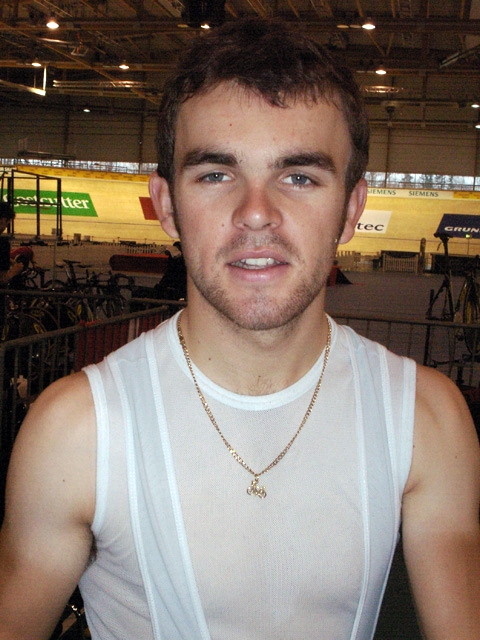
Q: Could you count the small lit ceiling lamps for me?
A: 9